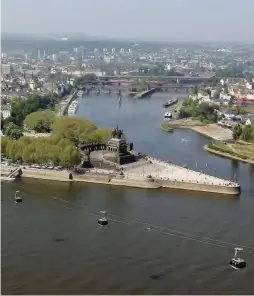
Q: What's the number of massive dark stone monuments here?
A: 1